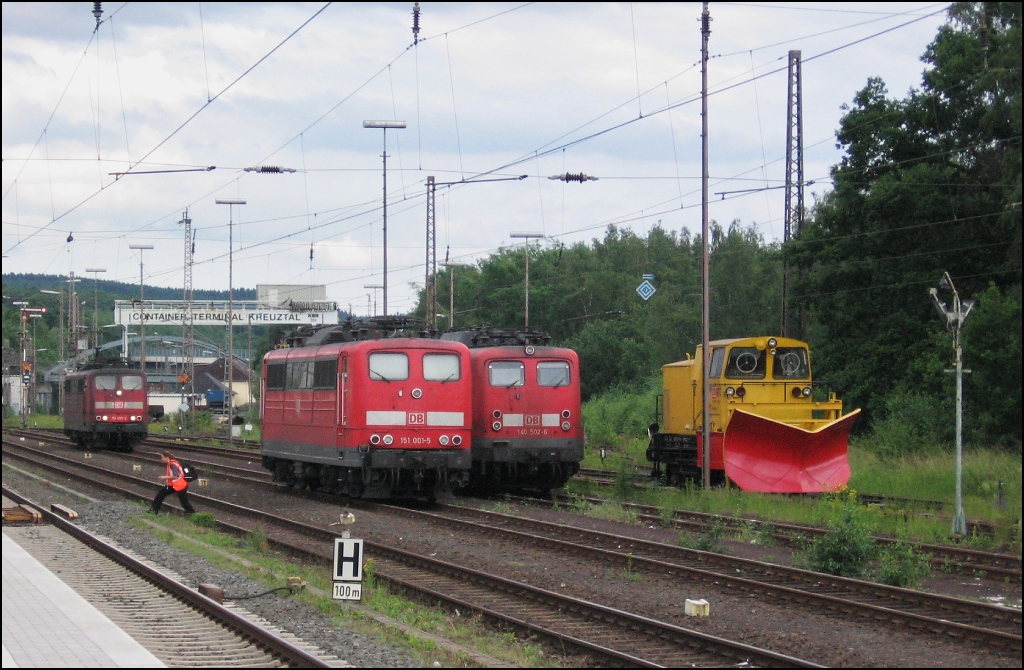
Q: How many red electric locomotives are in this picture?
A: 3